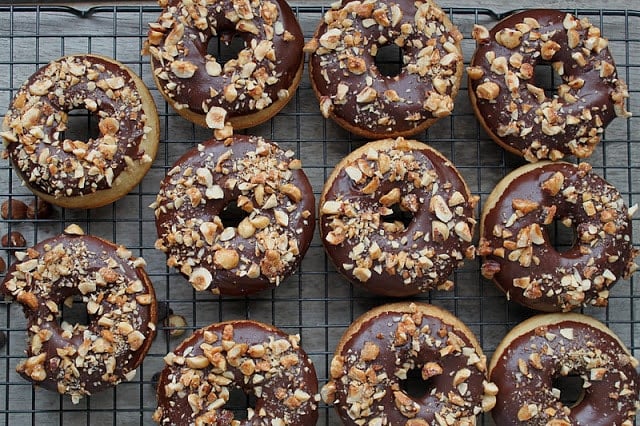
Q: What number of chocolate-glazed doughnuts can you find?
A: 11